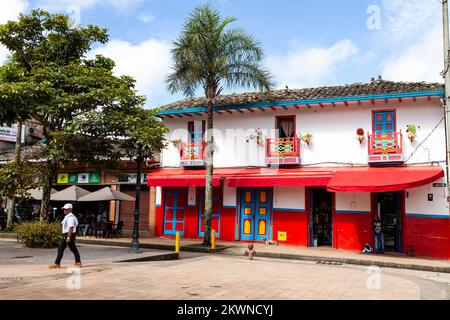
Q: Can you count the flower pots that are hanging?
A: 5